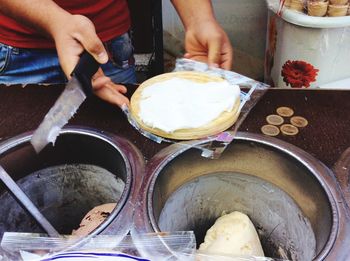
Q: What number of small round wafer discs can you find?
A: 5